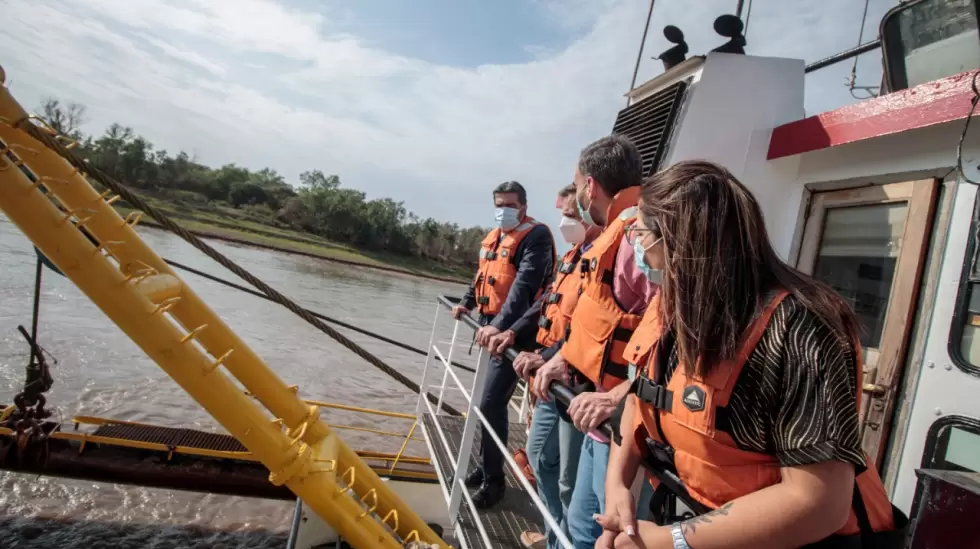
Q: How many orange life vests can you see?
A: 4